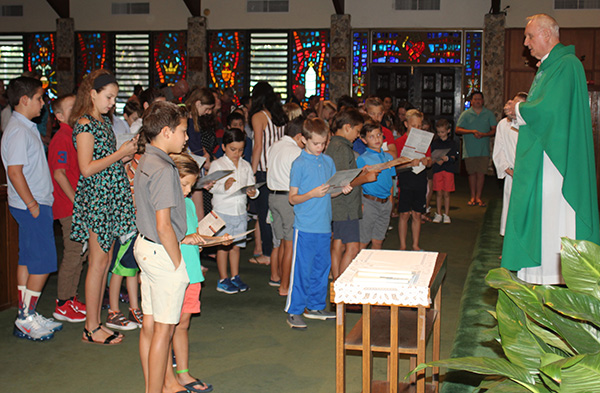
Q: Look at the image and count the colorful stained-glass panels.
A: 8